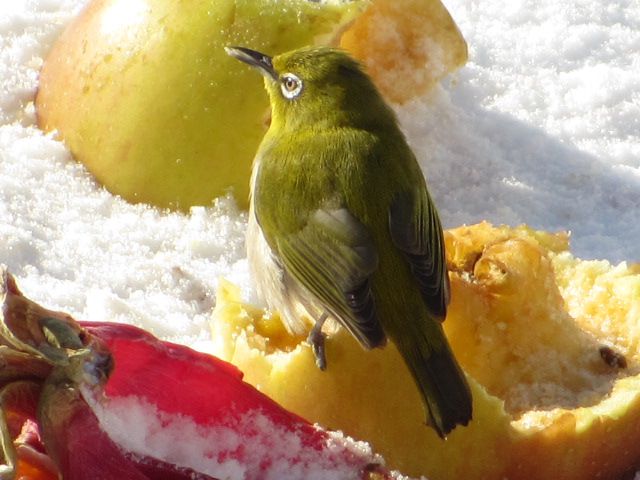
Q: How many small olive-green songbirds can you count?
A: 1